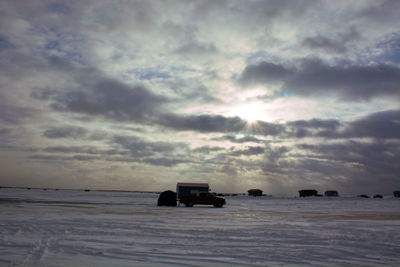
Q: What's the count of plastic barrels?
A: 0